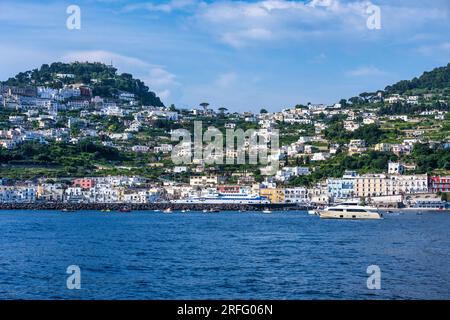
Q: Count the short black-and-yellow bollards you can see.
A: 0